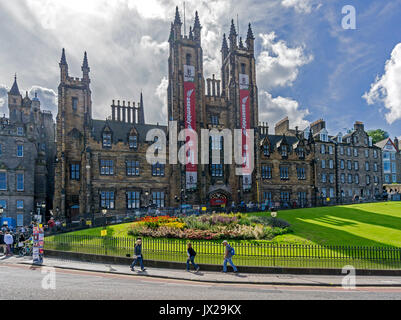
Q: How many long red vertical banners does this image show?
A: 2